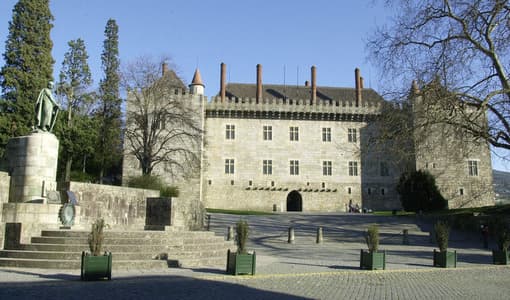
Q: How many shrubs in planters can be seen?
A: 5